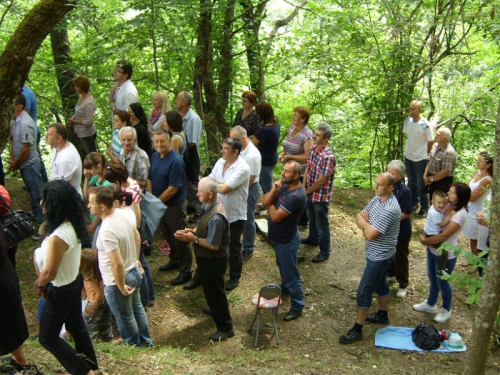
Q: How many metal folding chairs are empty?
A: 1